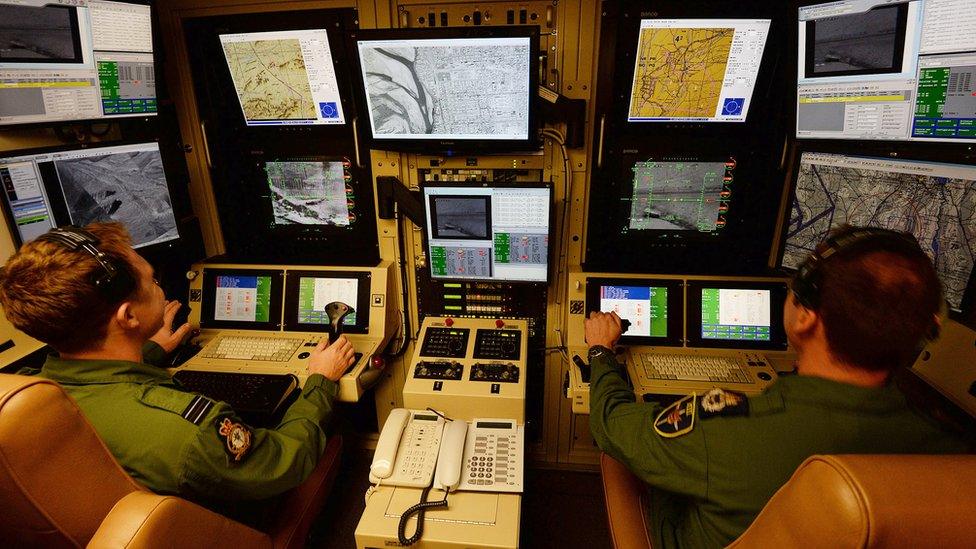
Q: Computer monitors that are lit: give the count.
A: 14